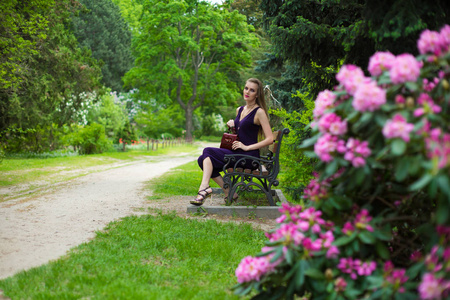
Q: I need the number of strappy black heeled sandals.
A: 2